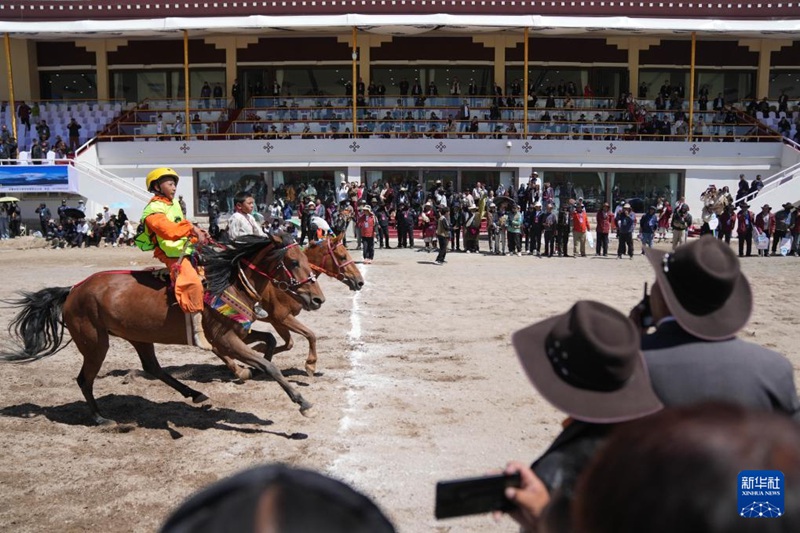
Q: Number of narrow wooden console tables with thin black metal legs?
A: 0